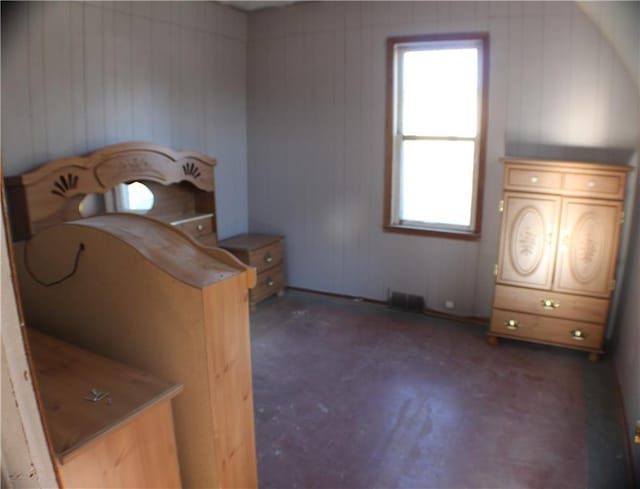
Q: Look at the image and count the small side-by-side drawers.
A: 2